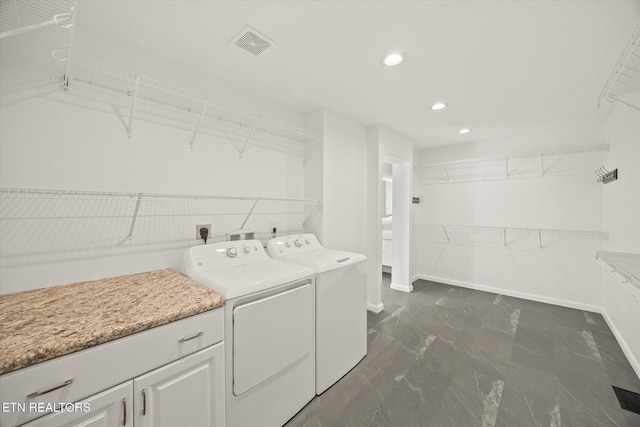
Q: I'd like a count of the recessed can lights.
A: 3